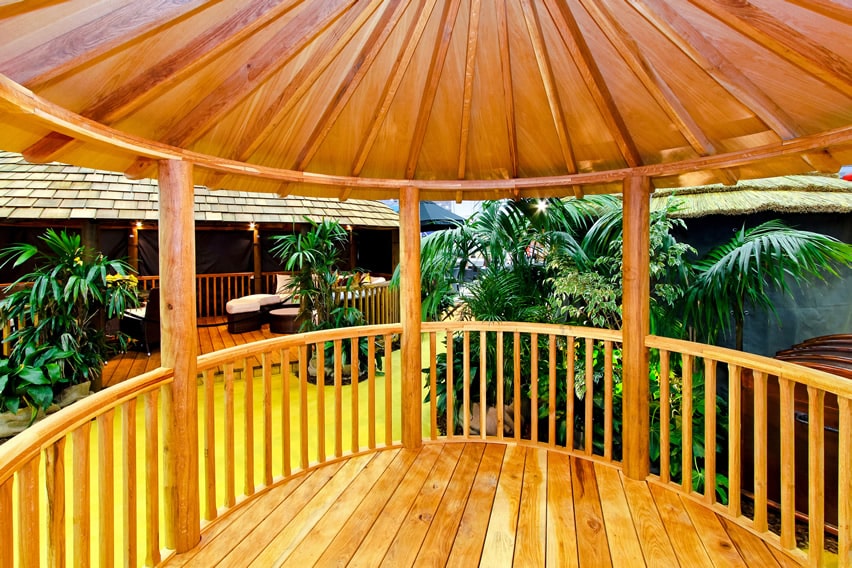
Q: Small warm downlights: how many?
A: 3